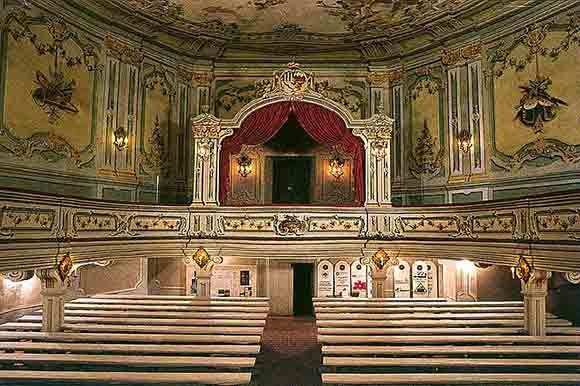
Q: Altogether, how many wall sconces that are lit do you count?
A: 4